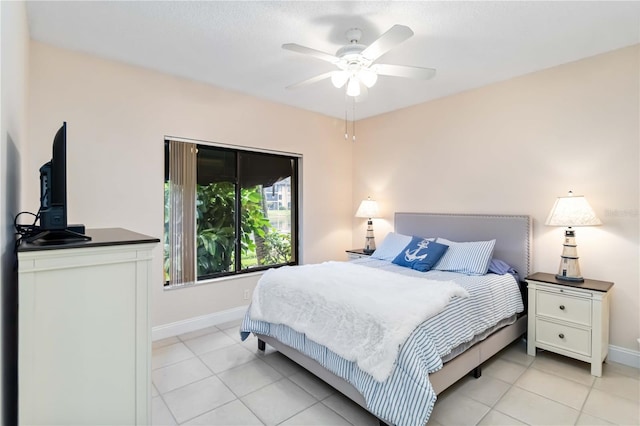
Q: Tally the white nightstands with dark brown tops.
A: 2